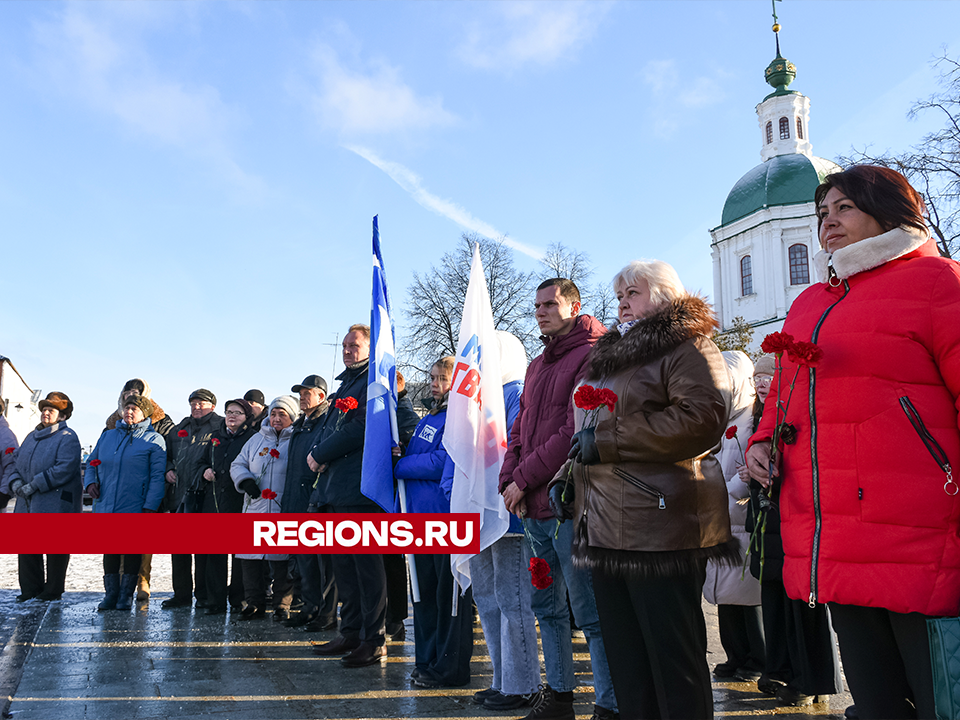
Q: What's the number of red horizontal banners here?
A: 1